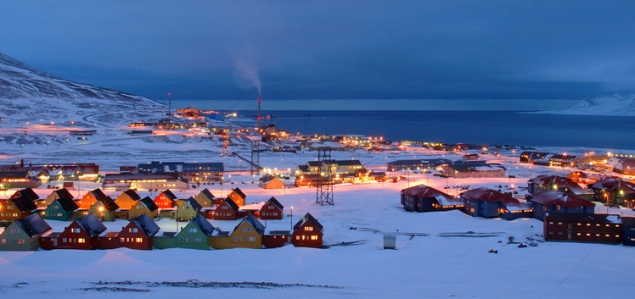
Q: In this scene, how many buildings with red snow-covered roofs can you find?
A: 5